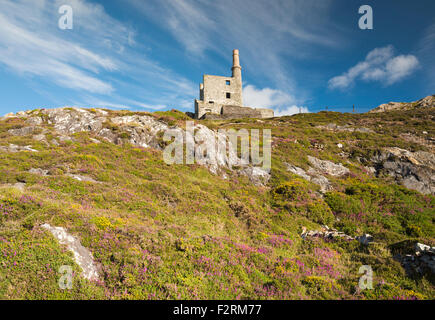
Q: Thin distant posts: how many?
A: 3